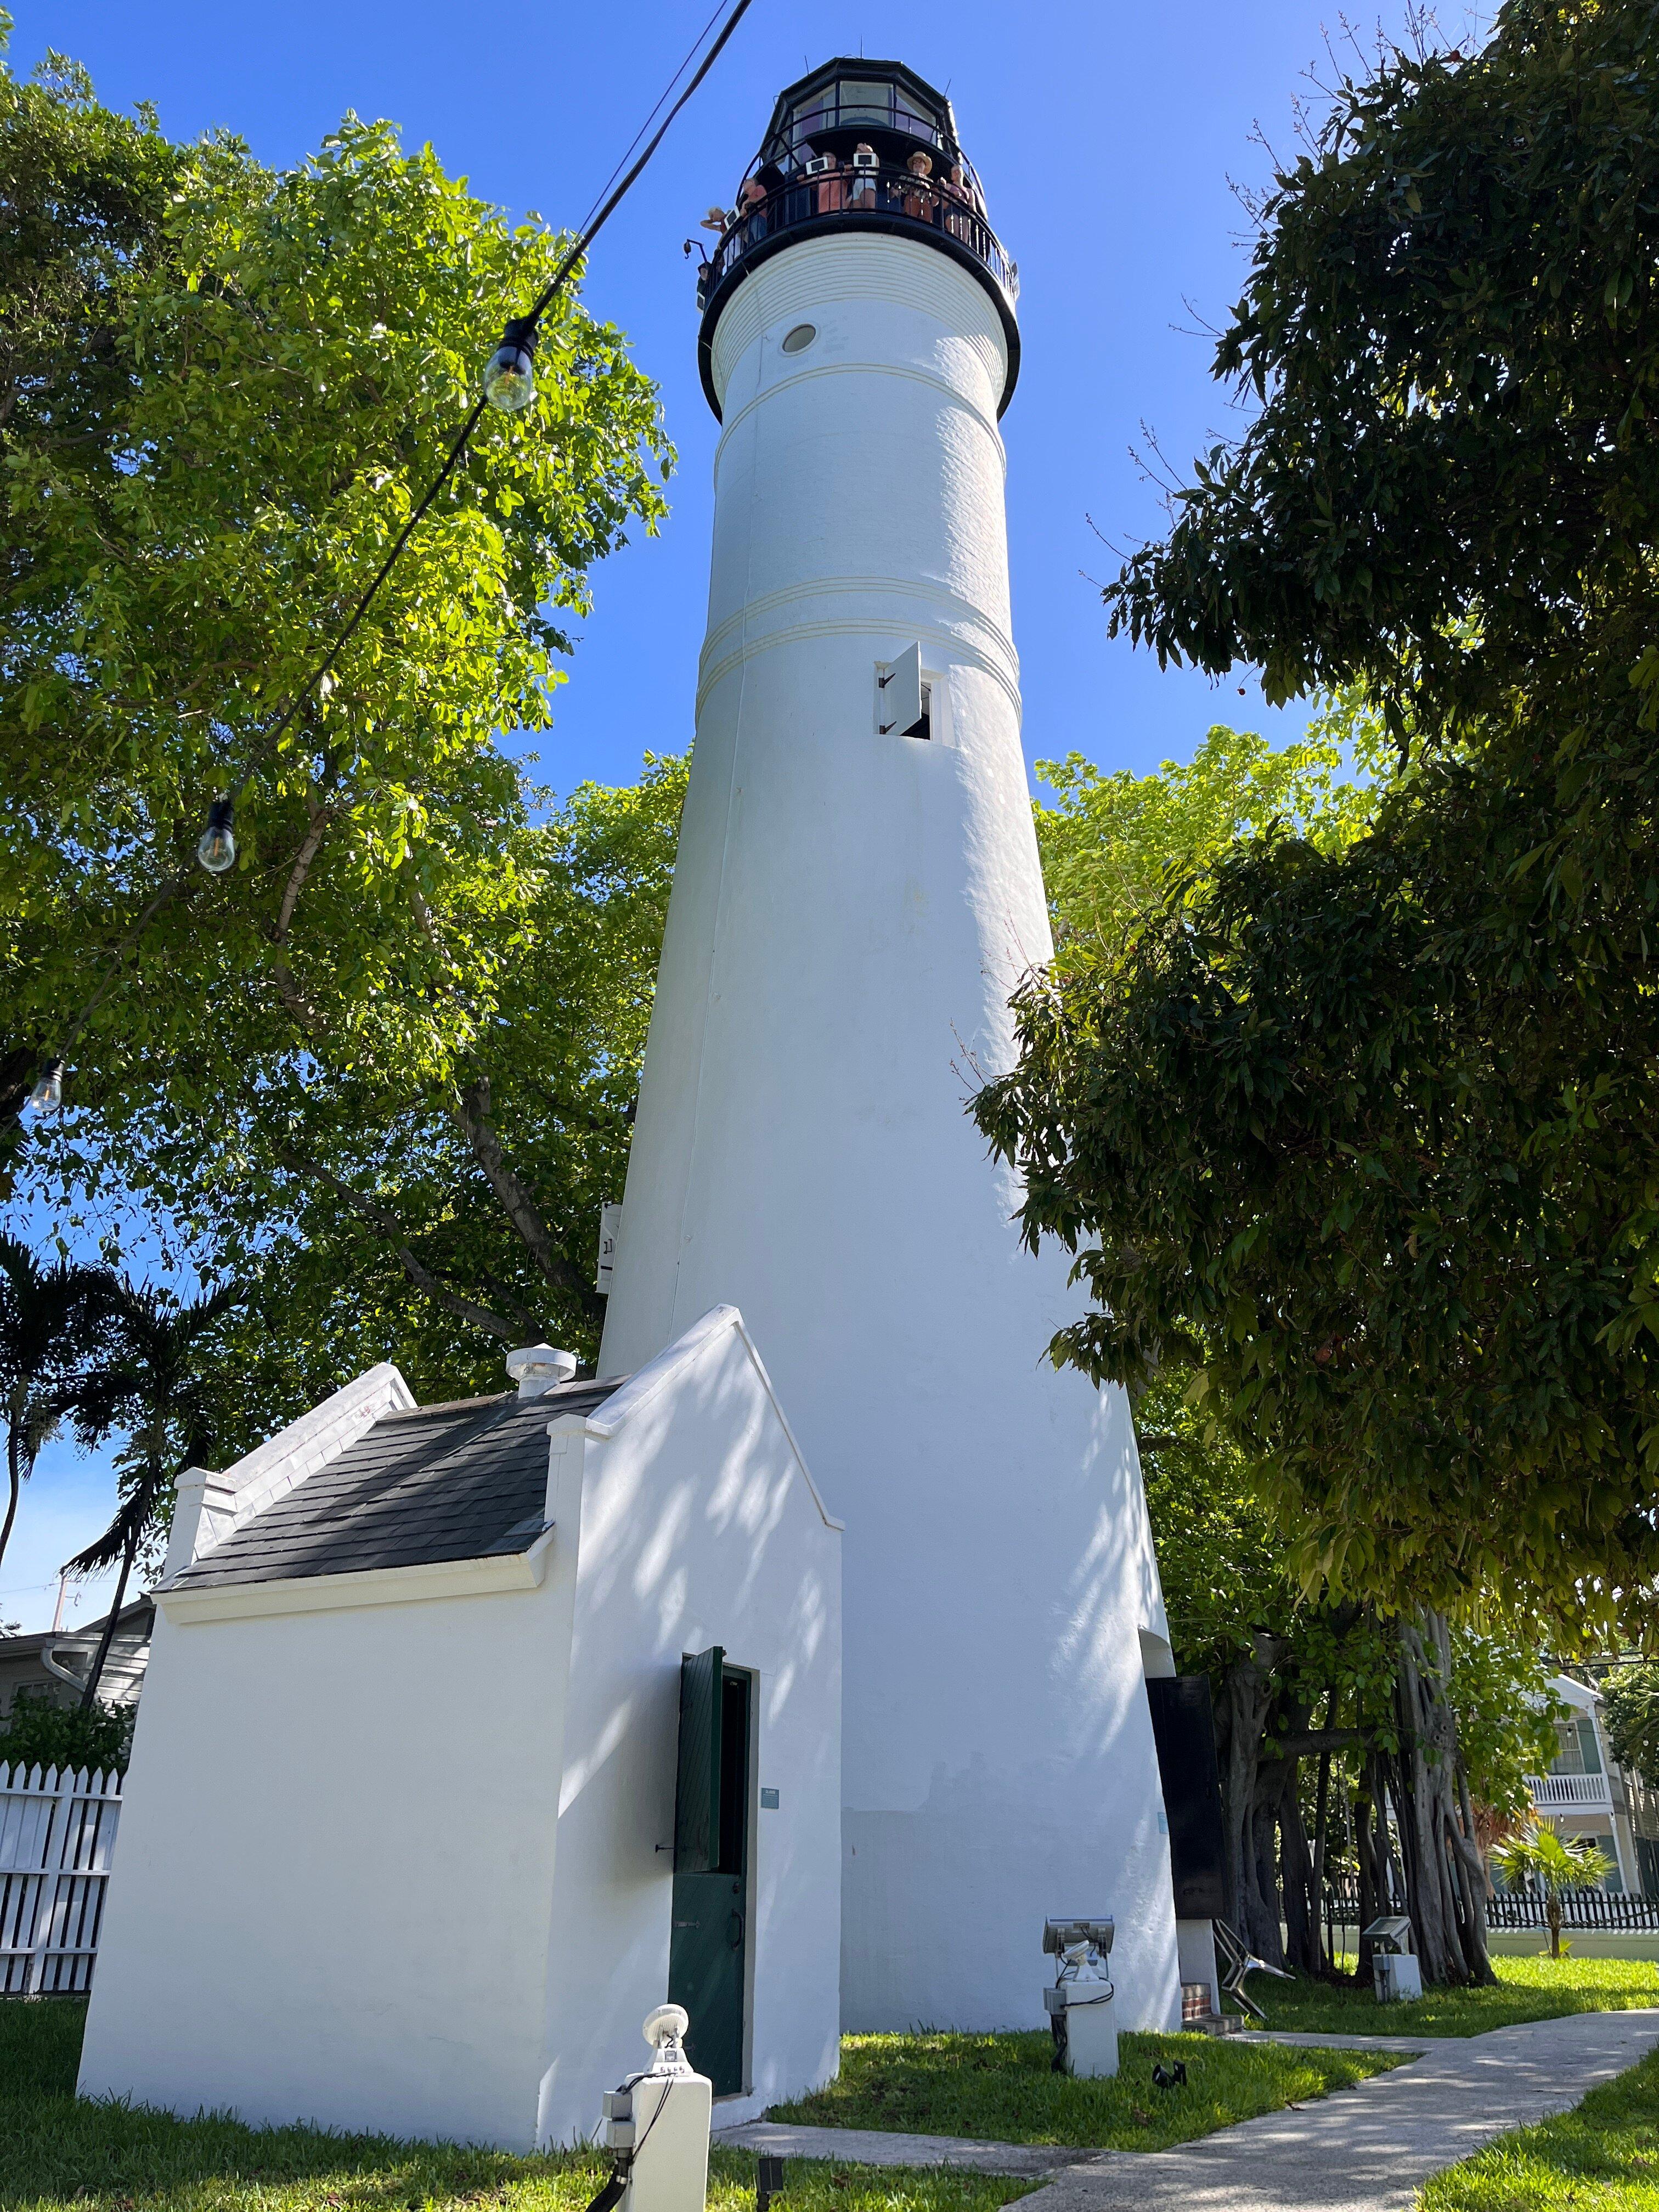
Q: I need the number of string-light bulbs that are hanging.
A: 3